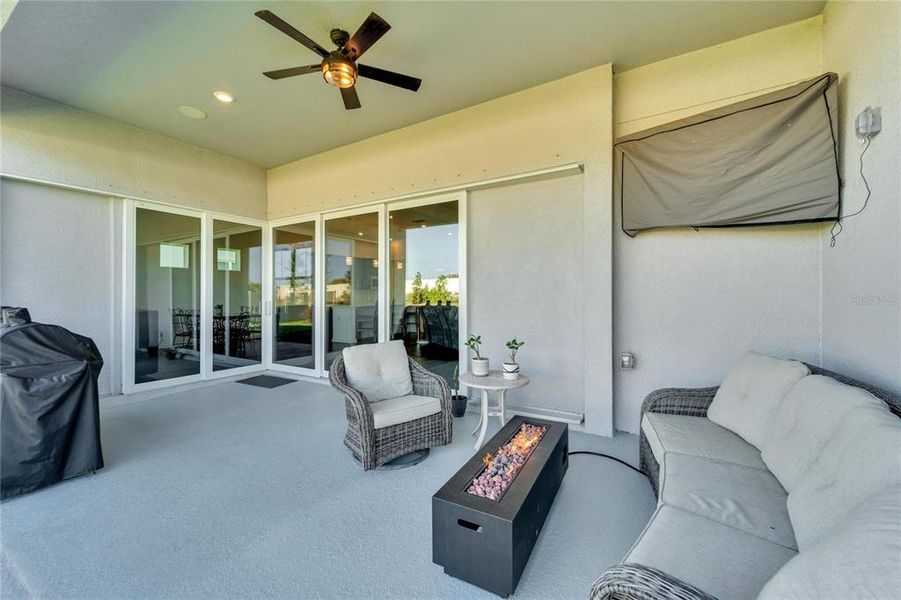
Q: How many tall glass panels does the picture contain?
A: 5